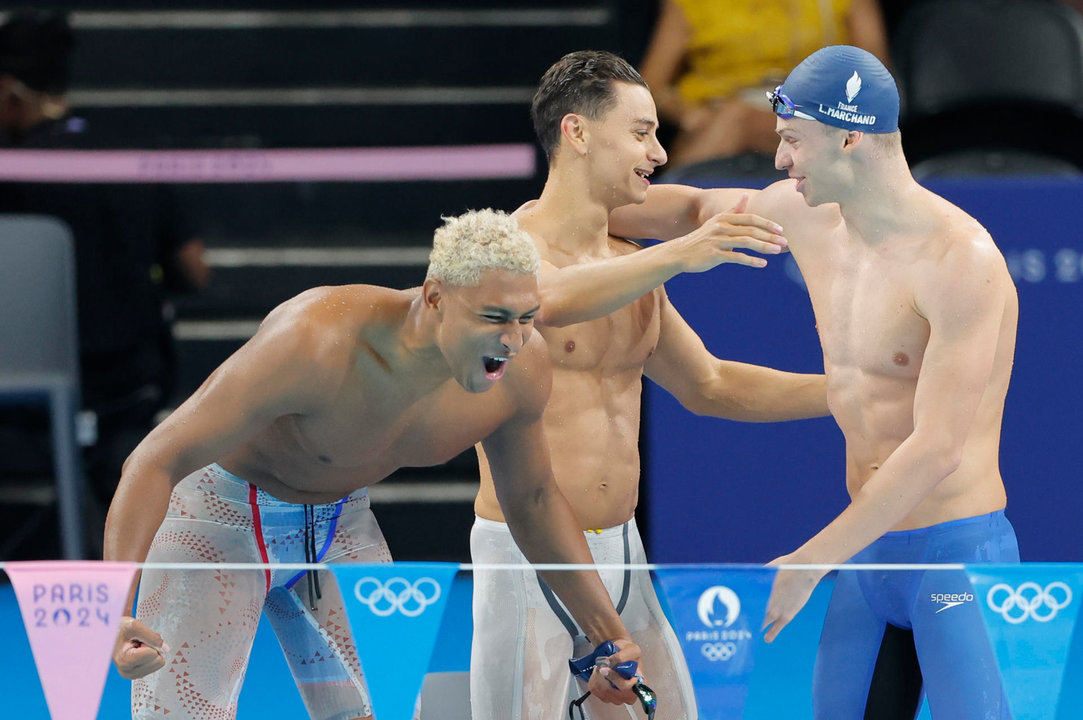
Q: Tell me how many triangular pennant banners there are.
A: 4